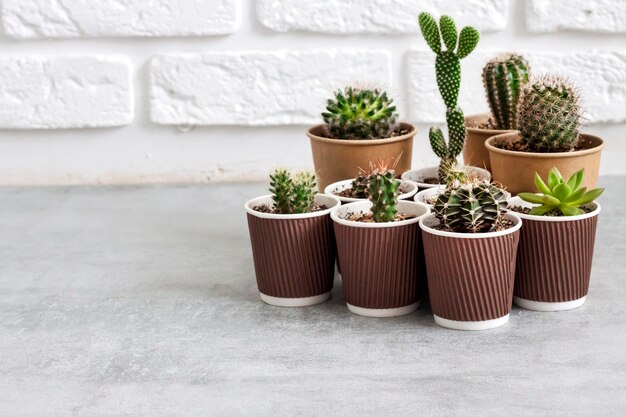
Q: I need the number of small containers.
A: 7